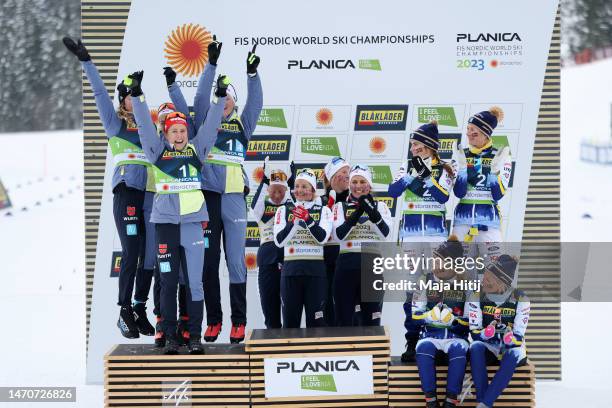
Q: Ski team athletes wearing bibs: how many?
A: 12